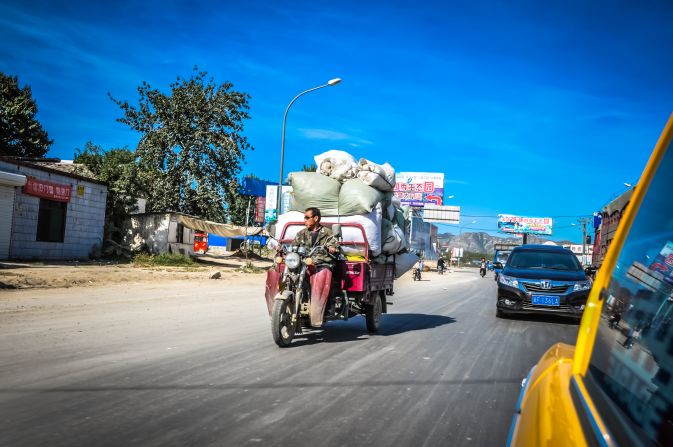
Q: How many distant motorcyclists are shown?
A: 3